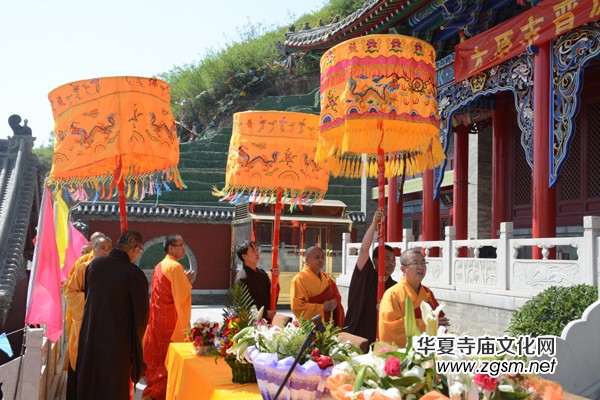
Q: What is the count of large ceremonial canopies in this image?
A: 3